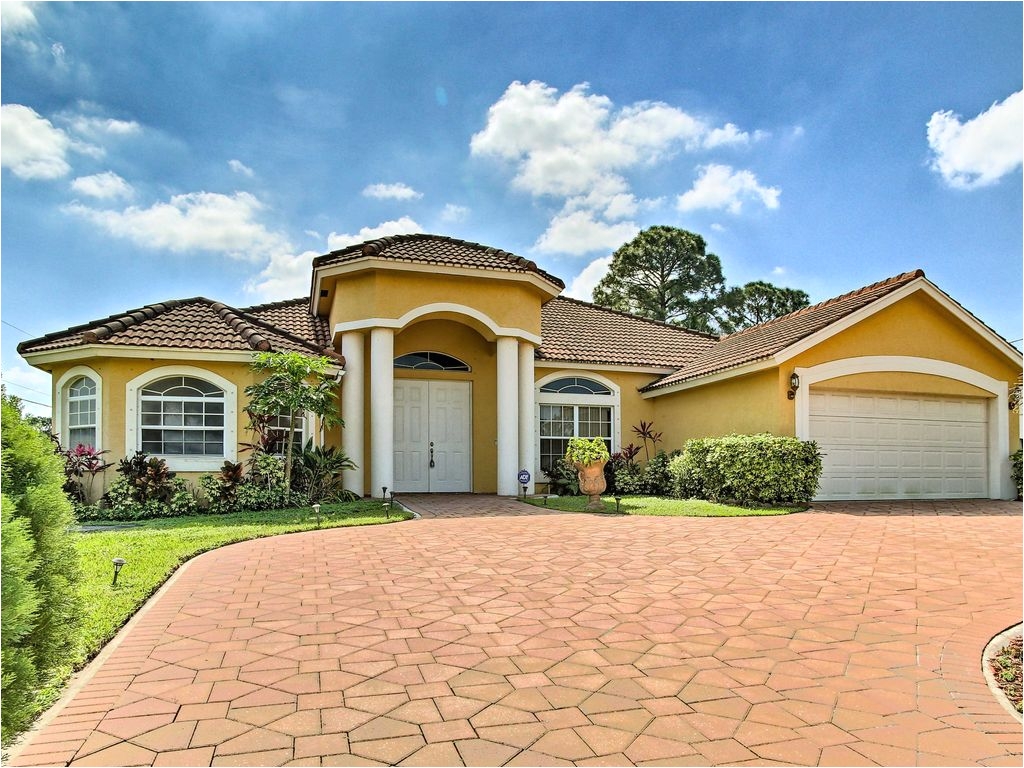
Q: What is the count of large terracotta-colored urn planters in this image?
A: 1